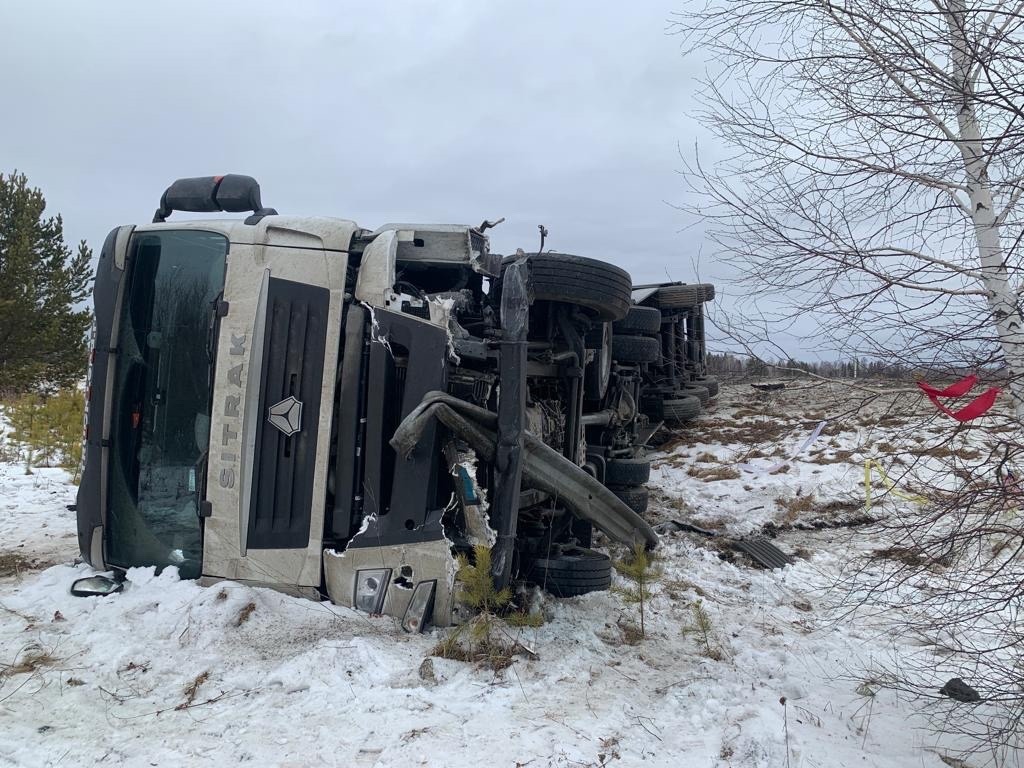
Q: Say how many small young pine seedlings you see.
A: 3